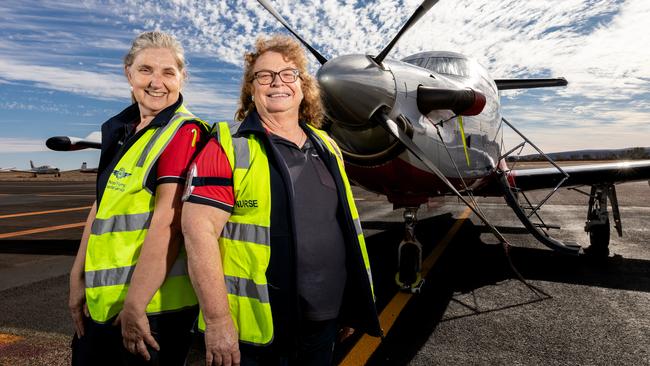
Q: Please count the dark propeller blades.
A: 3